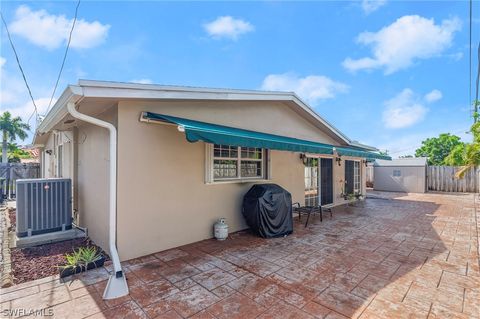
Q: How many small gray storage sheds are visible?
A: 1